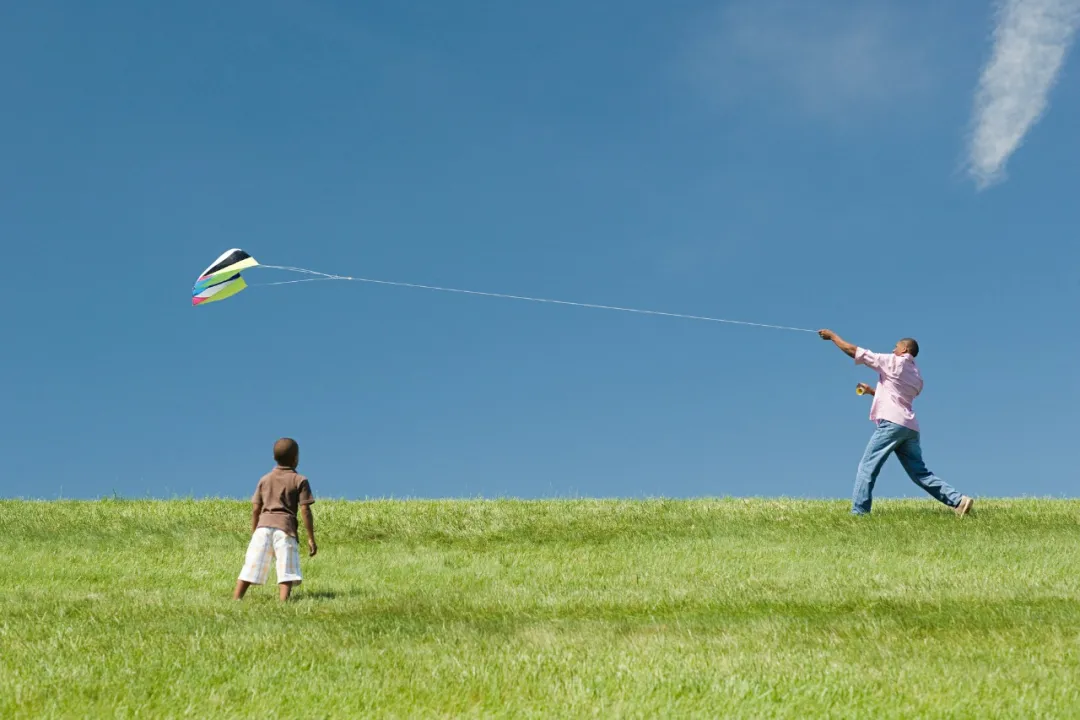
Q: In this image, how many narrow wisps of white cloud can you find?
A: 1